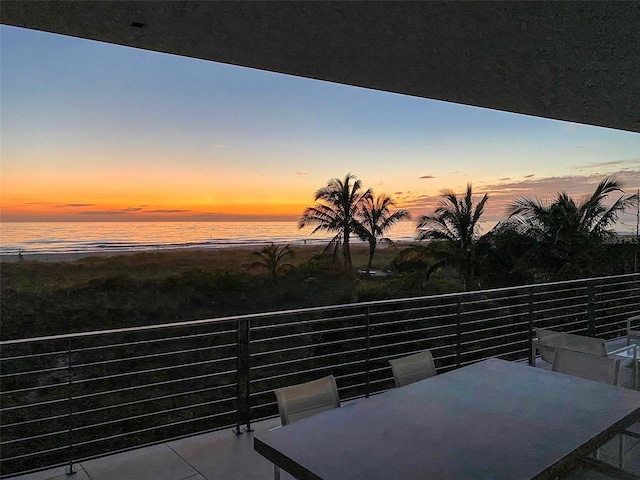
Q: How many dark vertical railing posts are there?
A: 6